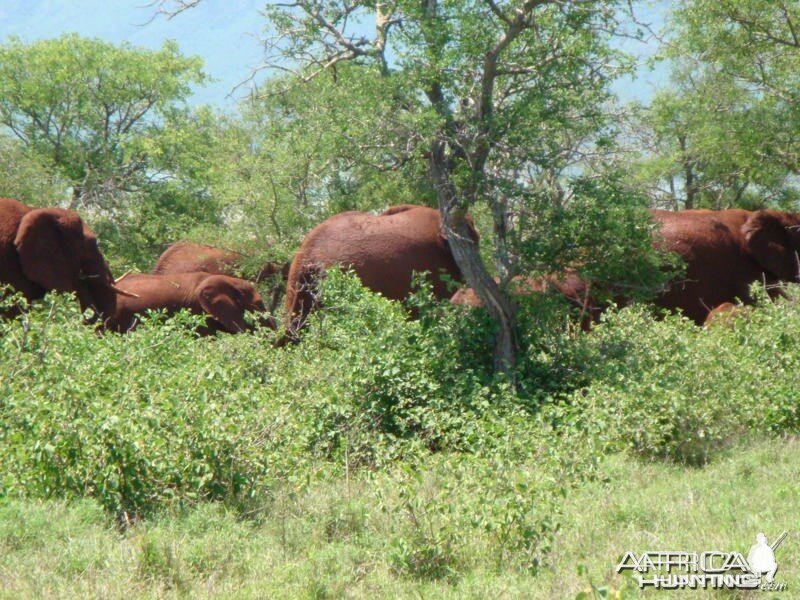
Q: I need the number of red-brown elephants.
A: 7